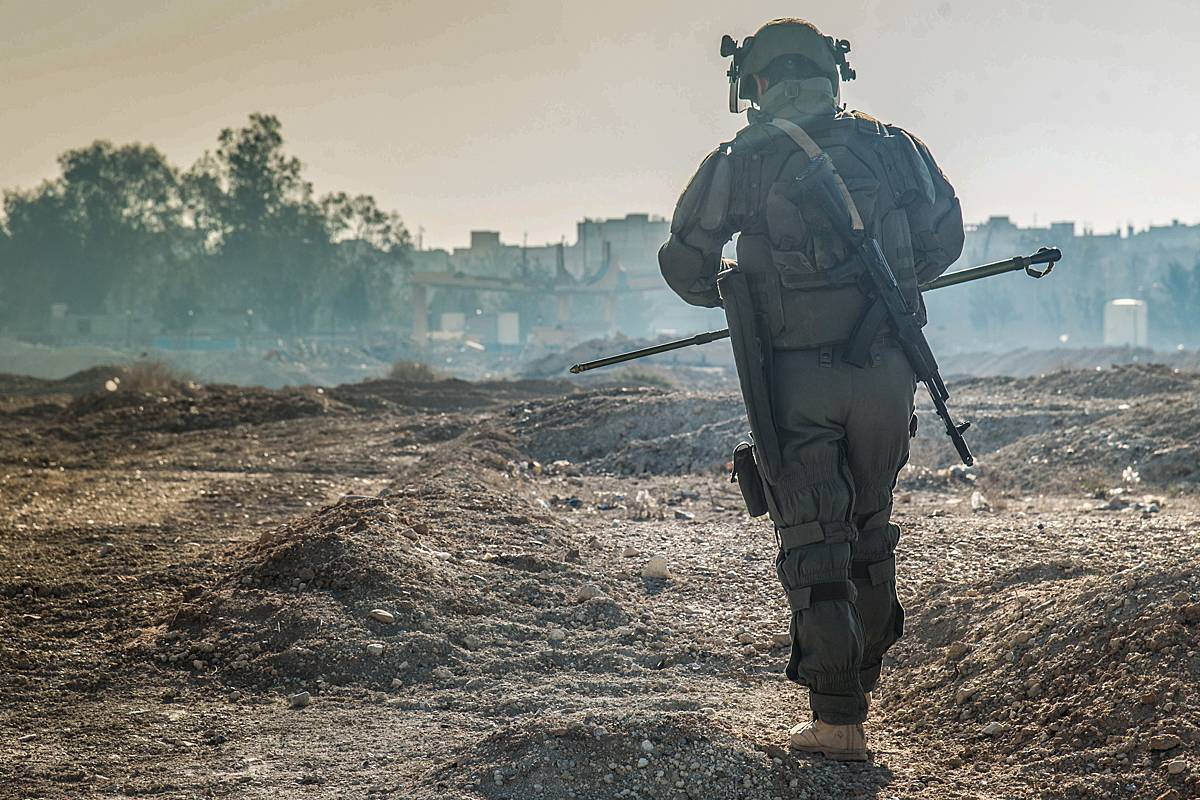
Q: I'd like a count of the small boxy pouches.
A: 1